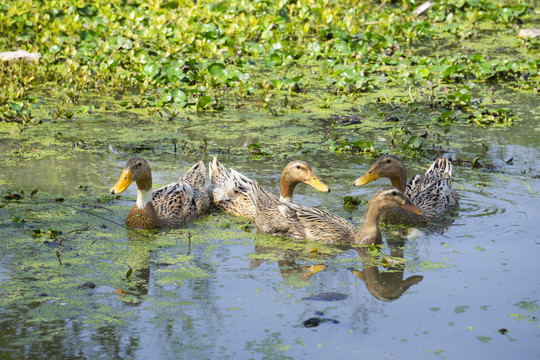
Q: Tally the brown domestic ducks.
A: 4